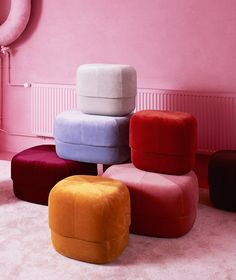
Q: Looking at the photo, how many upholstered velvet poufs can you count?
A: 7